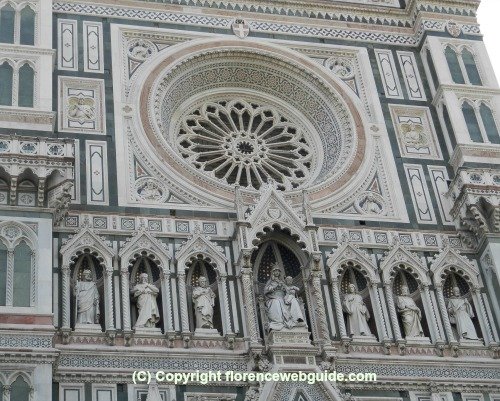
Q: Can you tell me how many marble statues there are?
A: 7